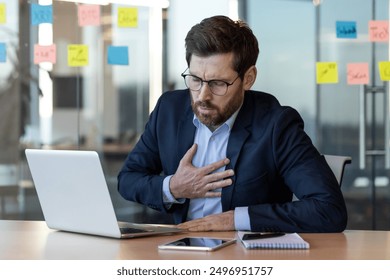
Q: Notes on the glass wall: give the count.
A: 13